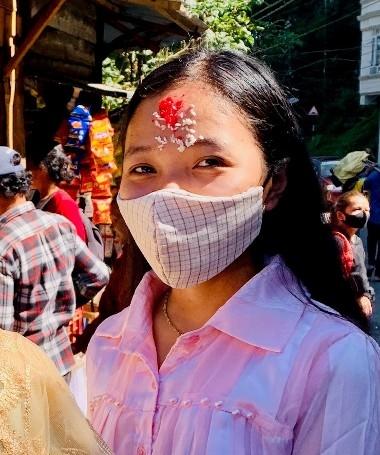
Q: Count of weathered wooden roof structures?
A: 1